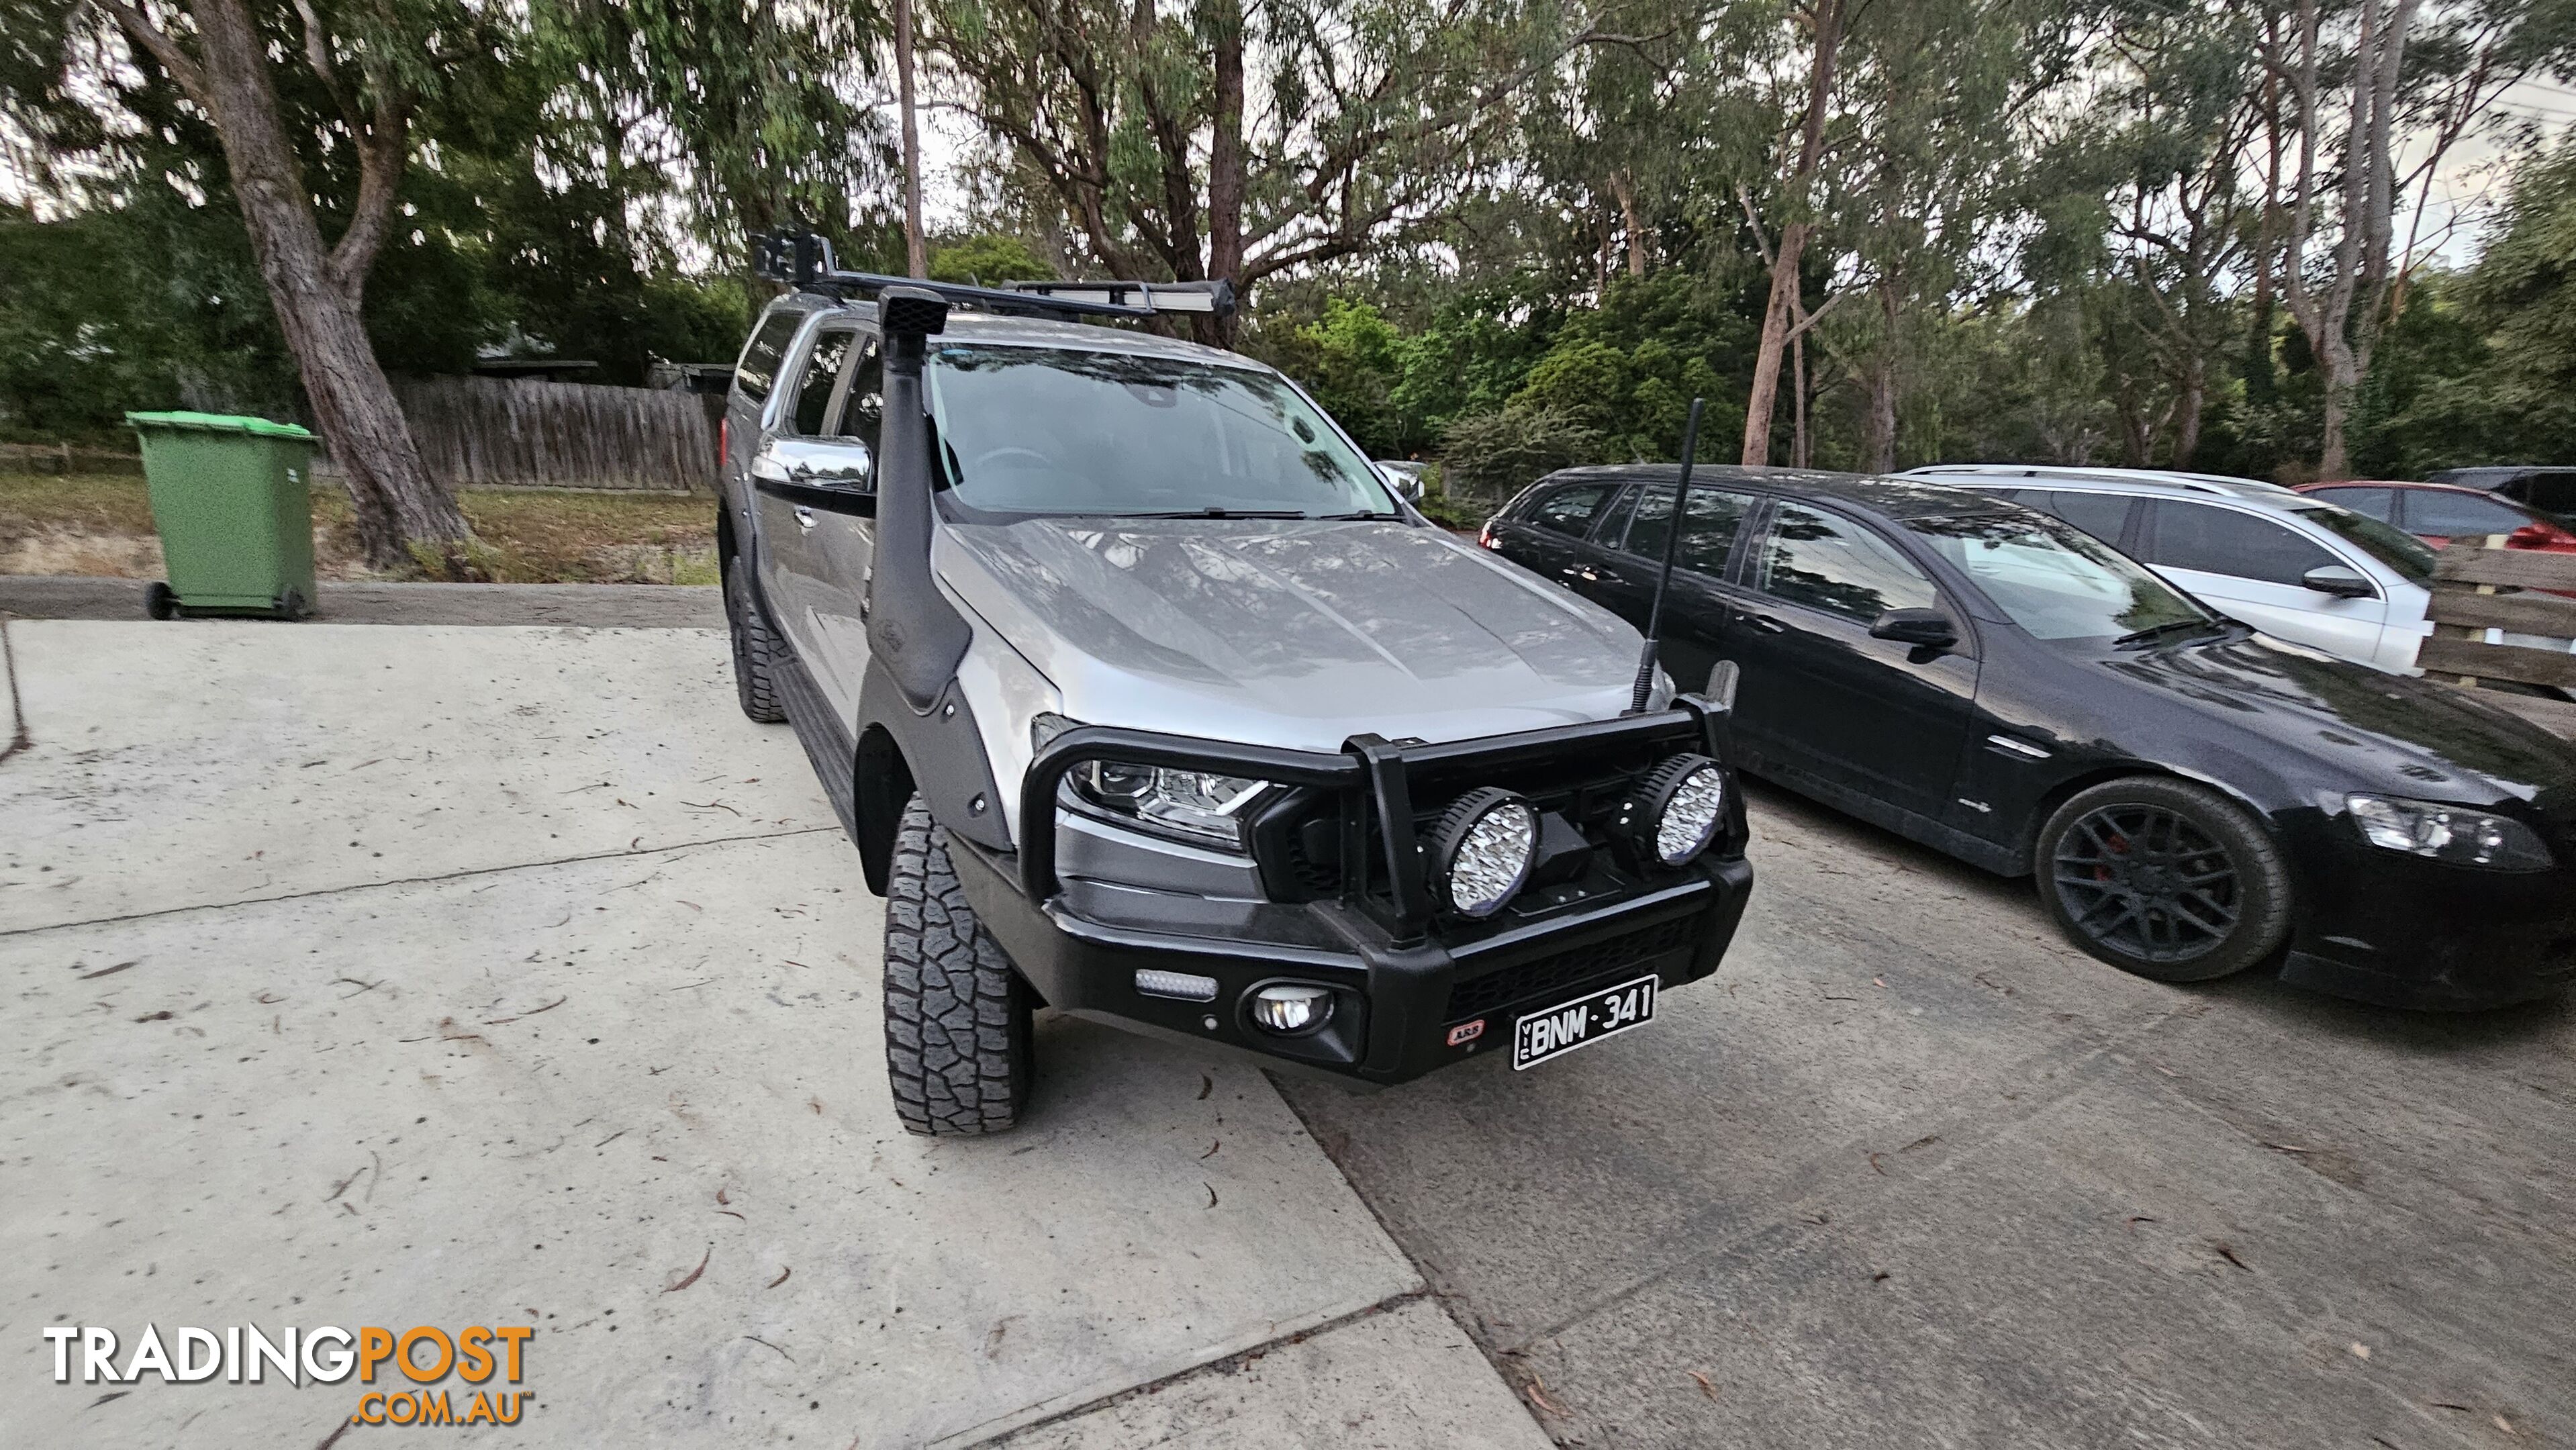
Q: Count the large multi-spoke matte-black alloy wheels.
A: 1